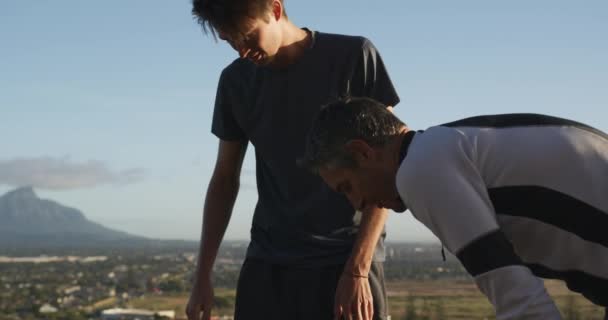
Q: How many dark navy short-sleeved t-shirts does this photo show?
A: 1